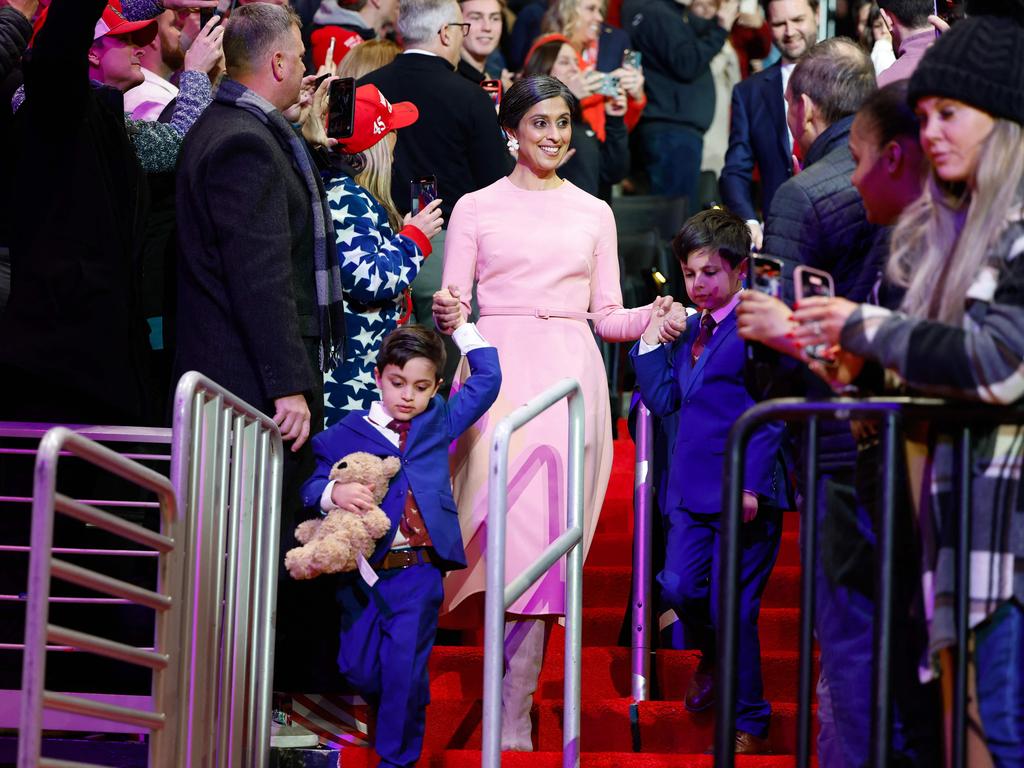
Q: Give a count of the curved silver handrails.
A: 3